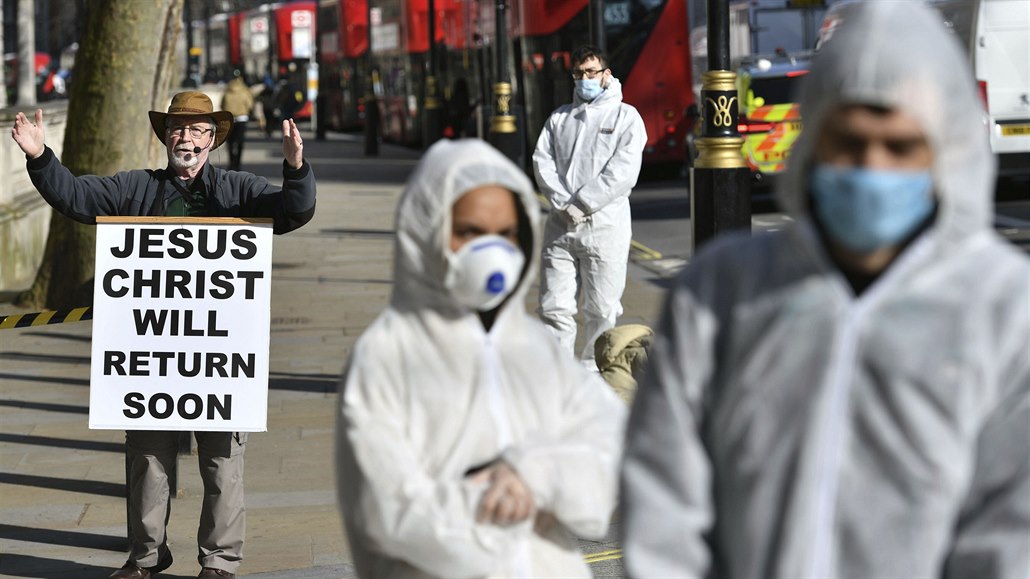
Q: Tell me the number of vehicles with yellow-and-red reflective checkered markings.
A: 1